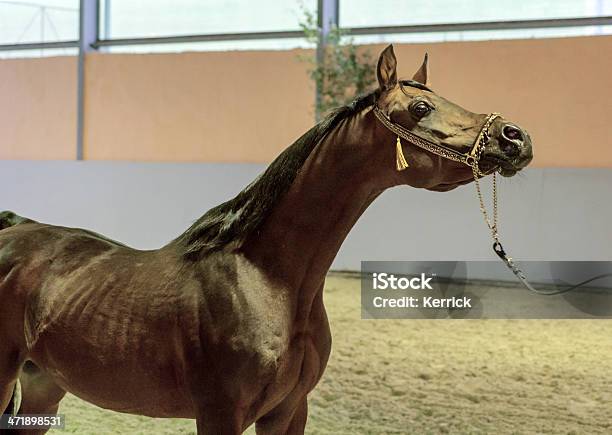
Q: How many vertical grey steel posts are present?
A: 2